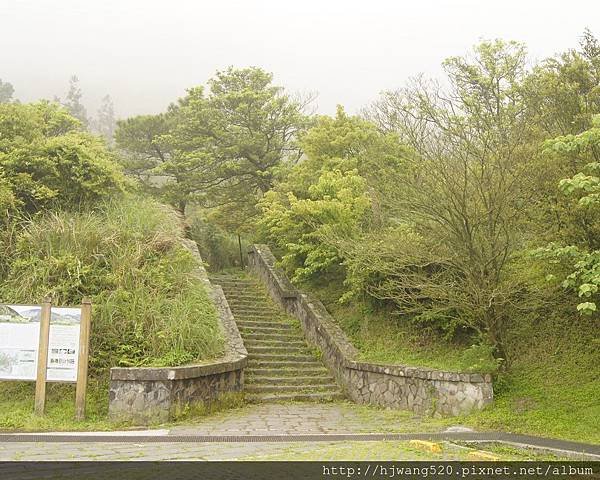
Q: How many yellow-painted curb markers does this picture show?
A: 2